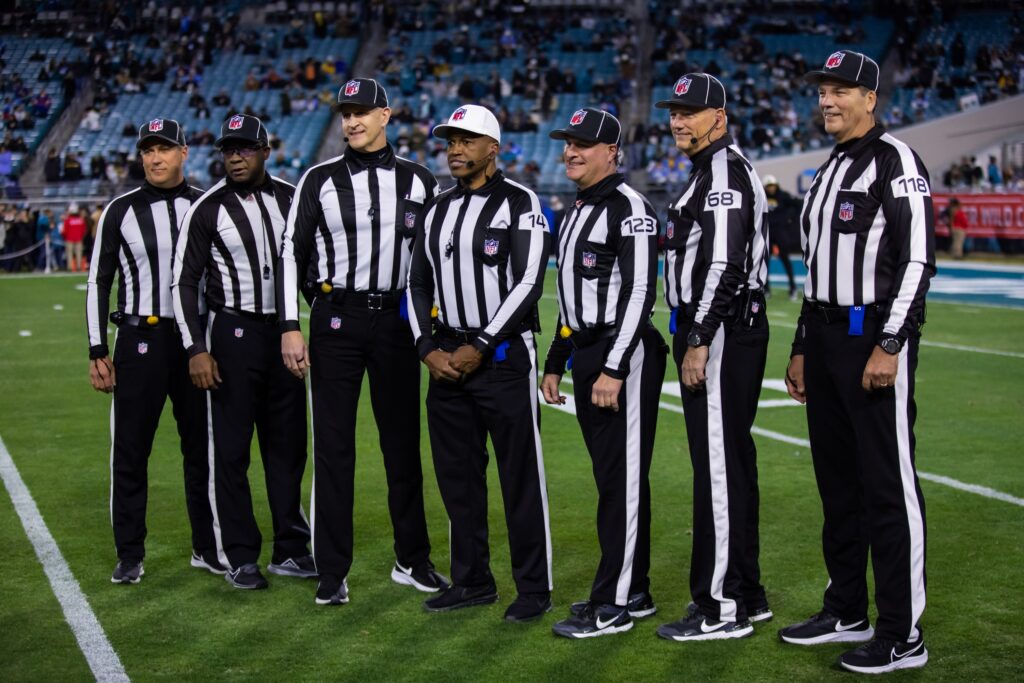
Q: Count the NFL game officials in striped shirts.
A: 7